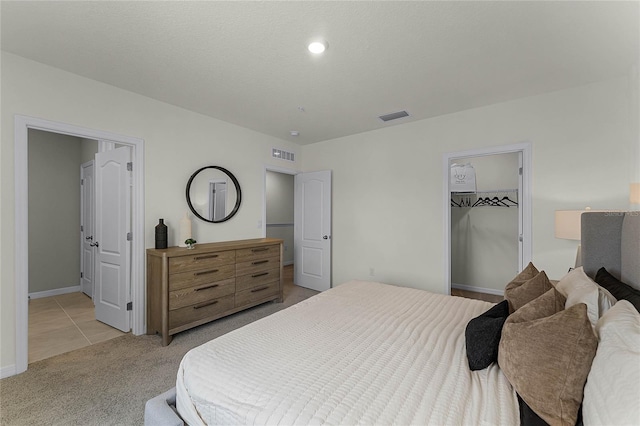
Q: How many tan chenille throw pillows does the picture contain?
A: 2